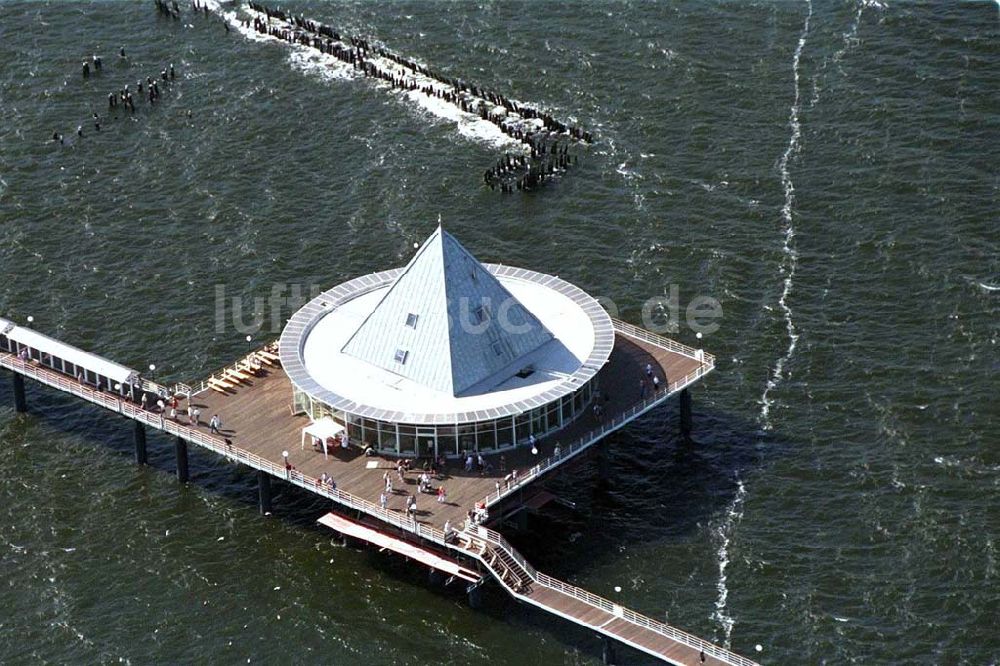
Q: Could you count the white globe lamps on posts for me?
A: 12